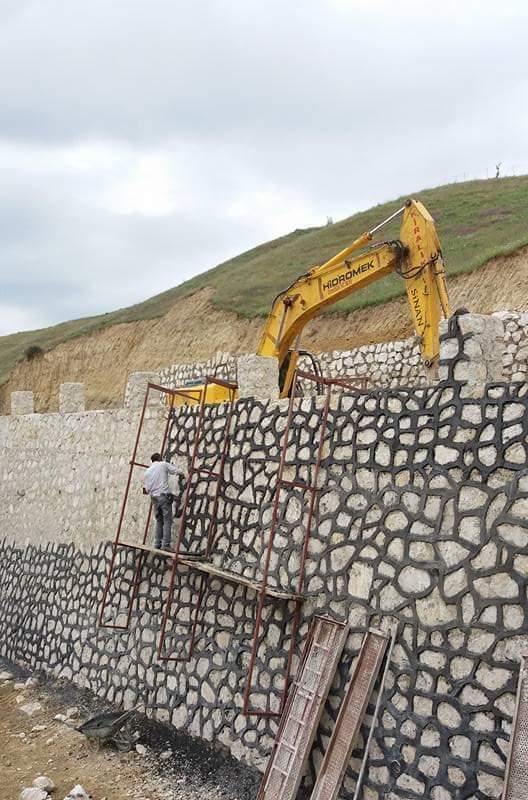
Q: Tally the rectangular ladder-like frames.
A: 3